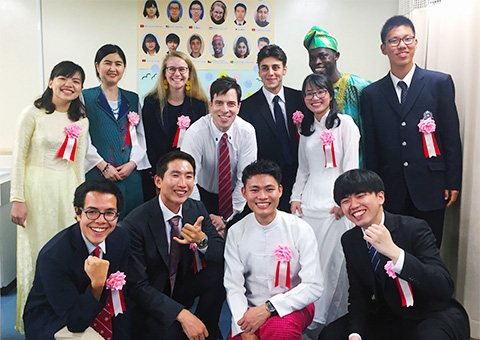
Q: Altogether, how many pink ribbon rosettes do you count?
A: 10